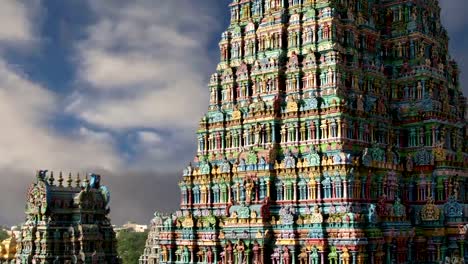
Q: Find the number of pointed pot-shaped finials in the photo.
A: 5